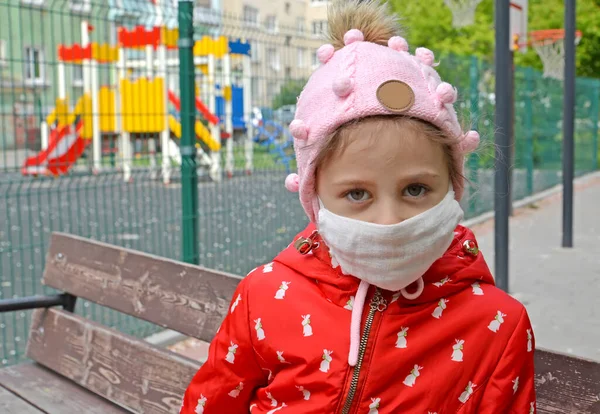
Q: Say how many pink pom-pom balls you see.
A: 9